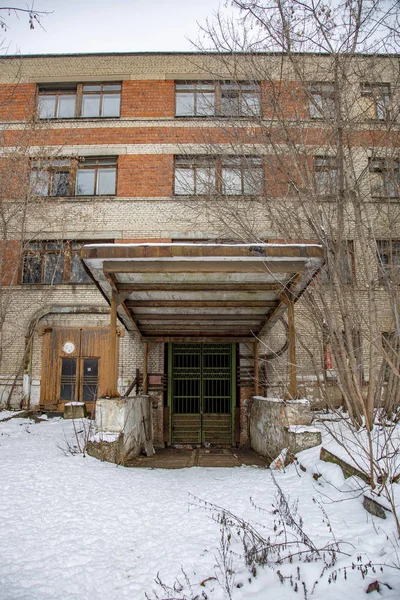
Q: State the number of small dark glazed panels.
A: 2